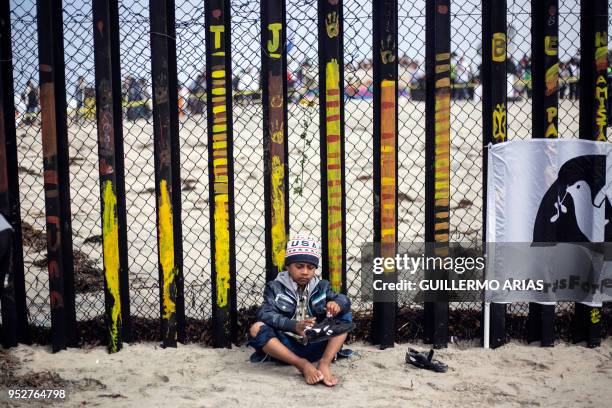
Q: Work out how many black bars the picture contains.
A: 12